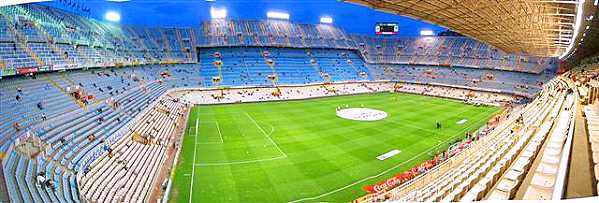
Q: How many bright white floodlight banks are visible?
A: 5